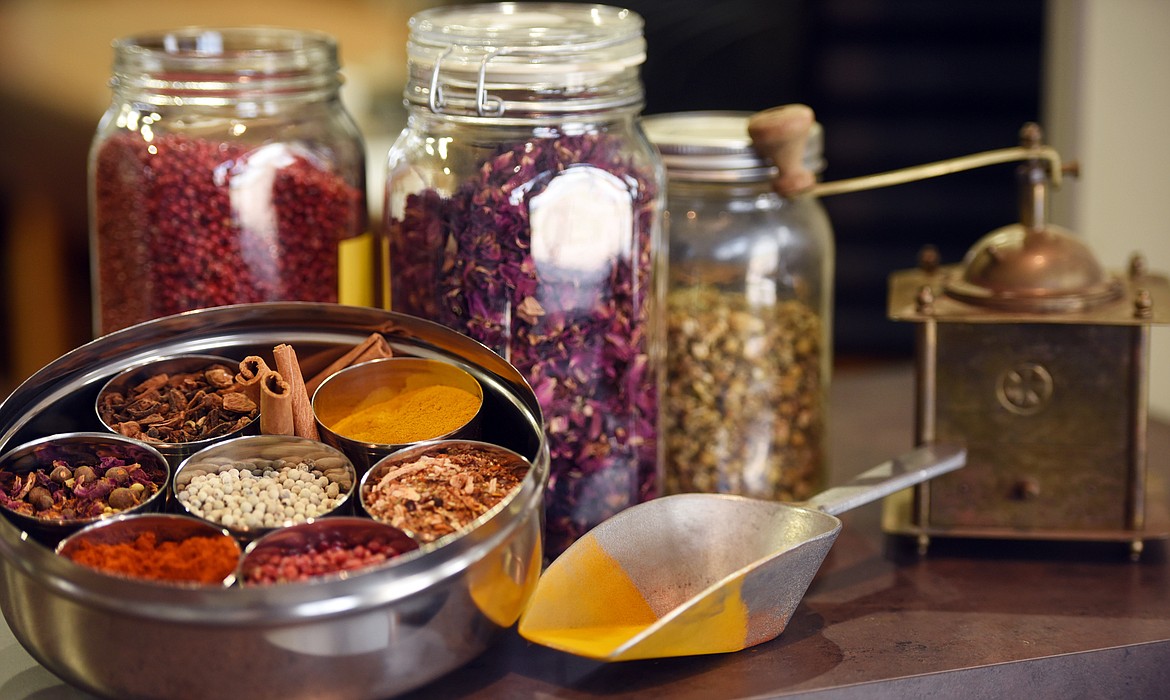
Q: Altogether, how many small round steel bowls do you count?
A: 7